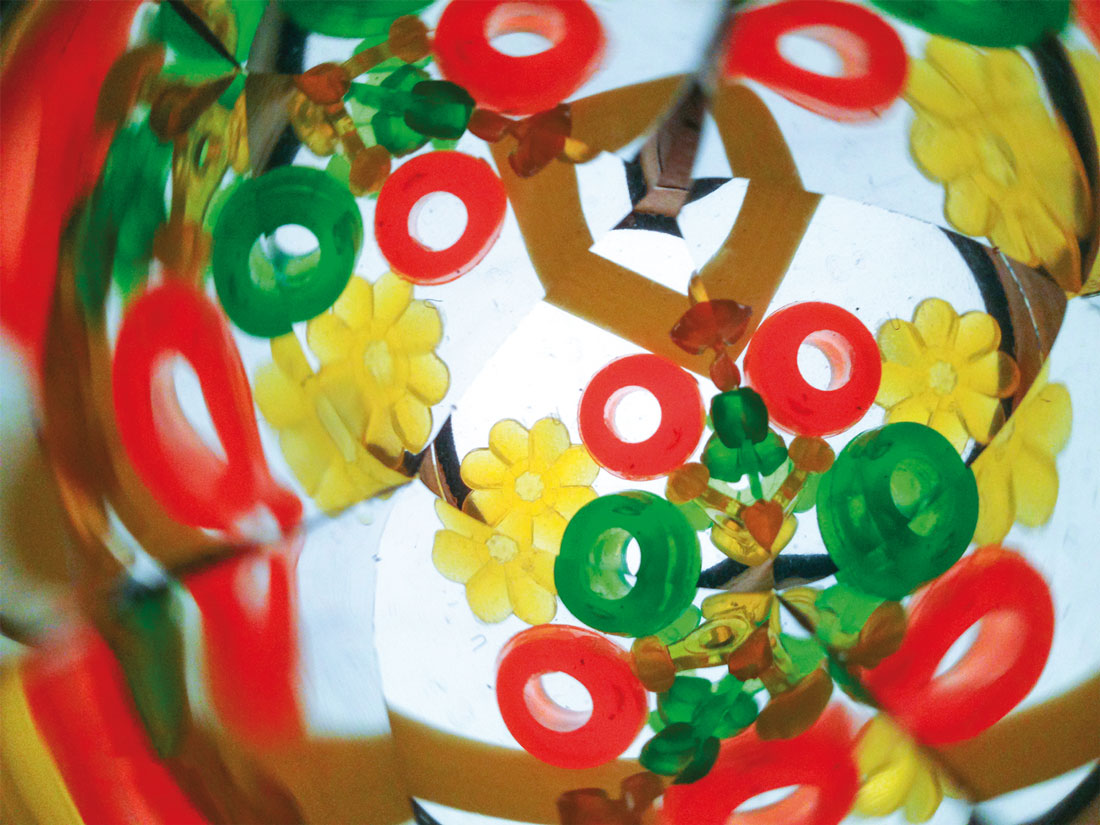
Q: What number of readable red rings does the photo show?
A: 9